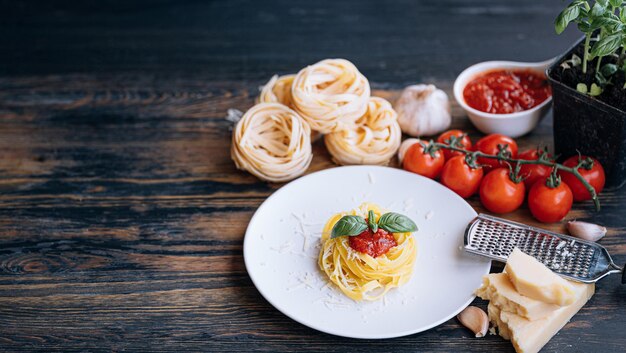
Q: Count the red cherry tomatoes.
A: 8